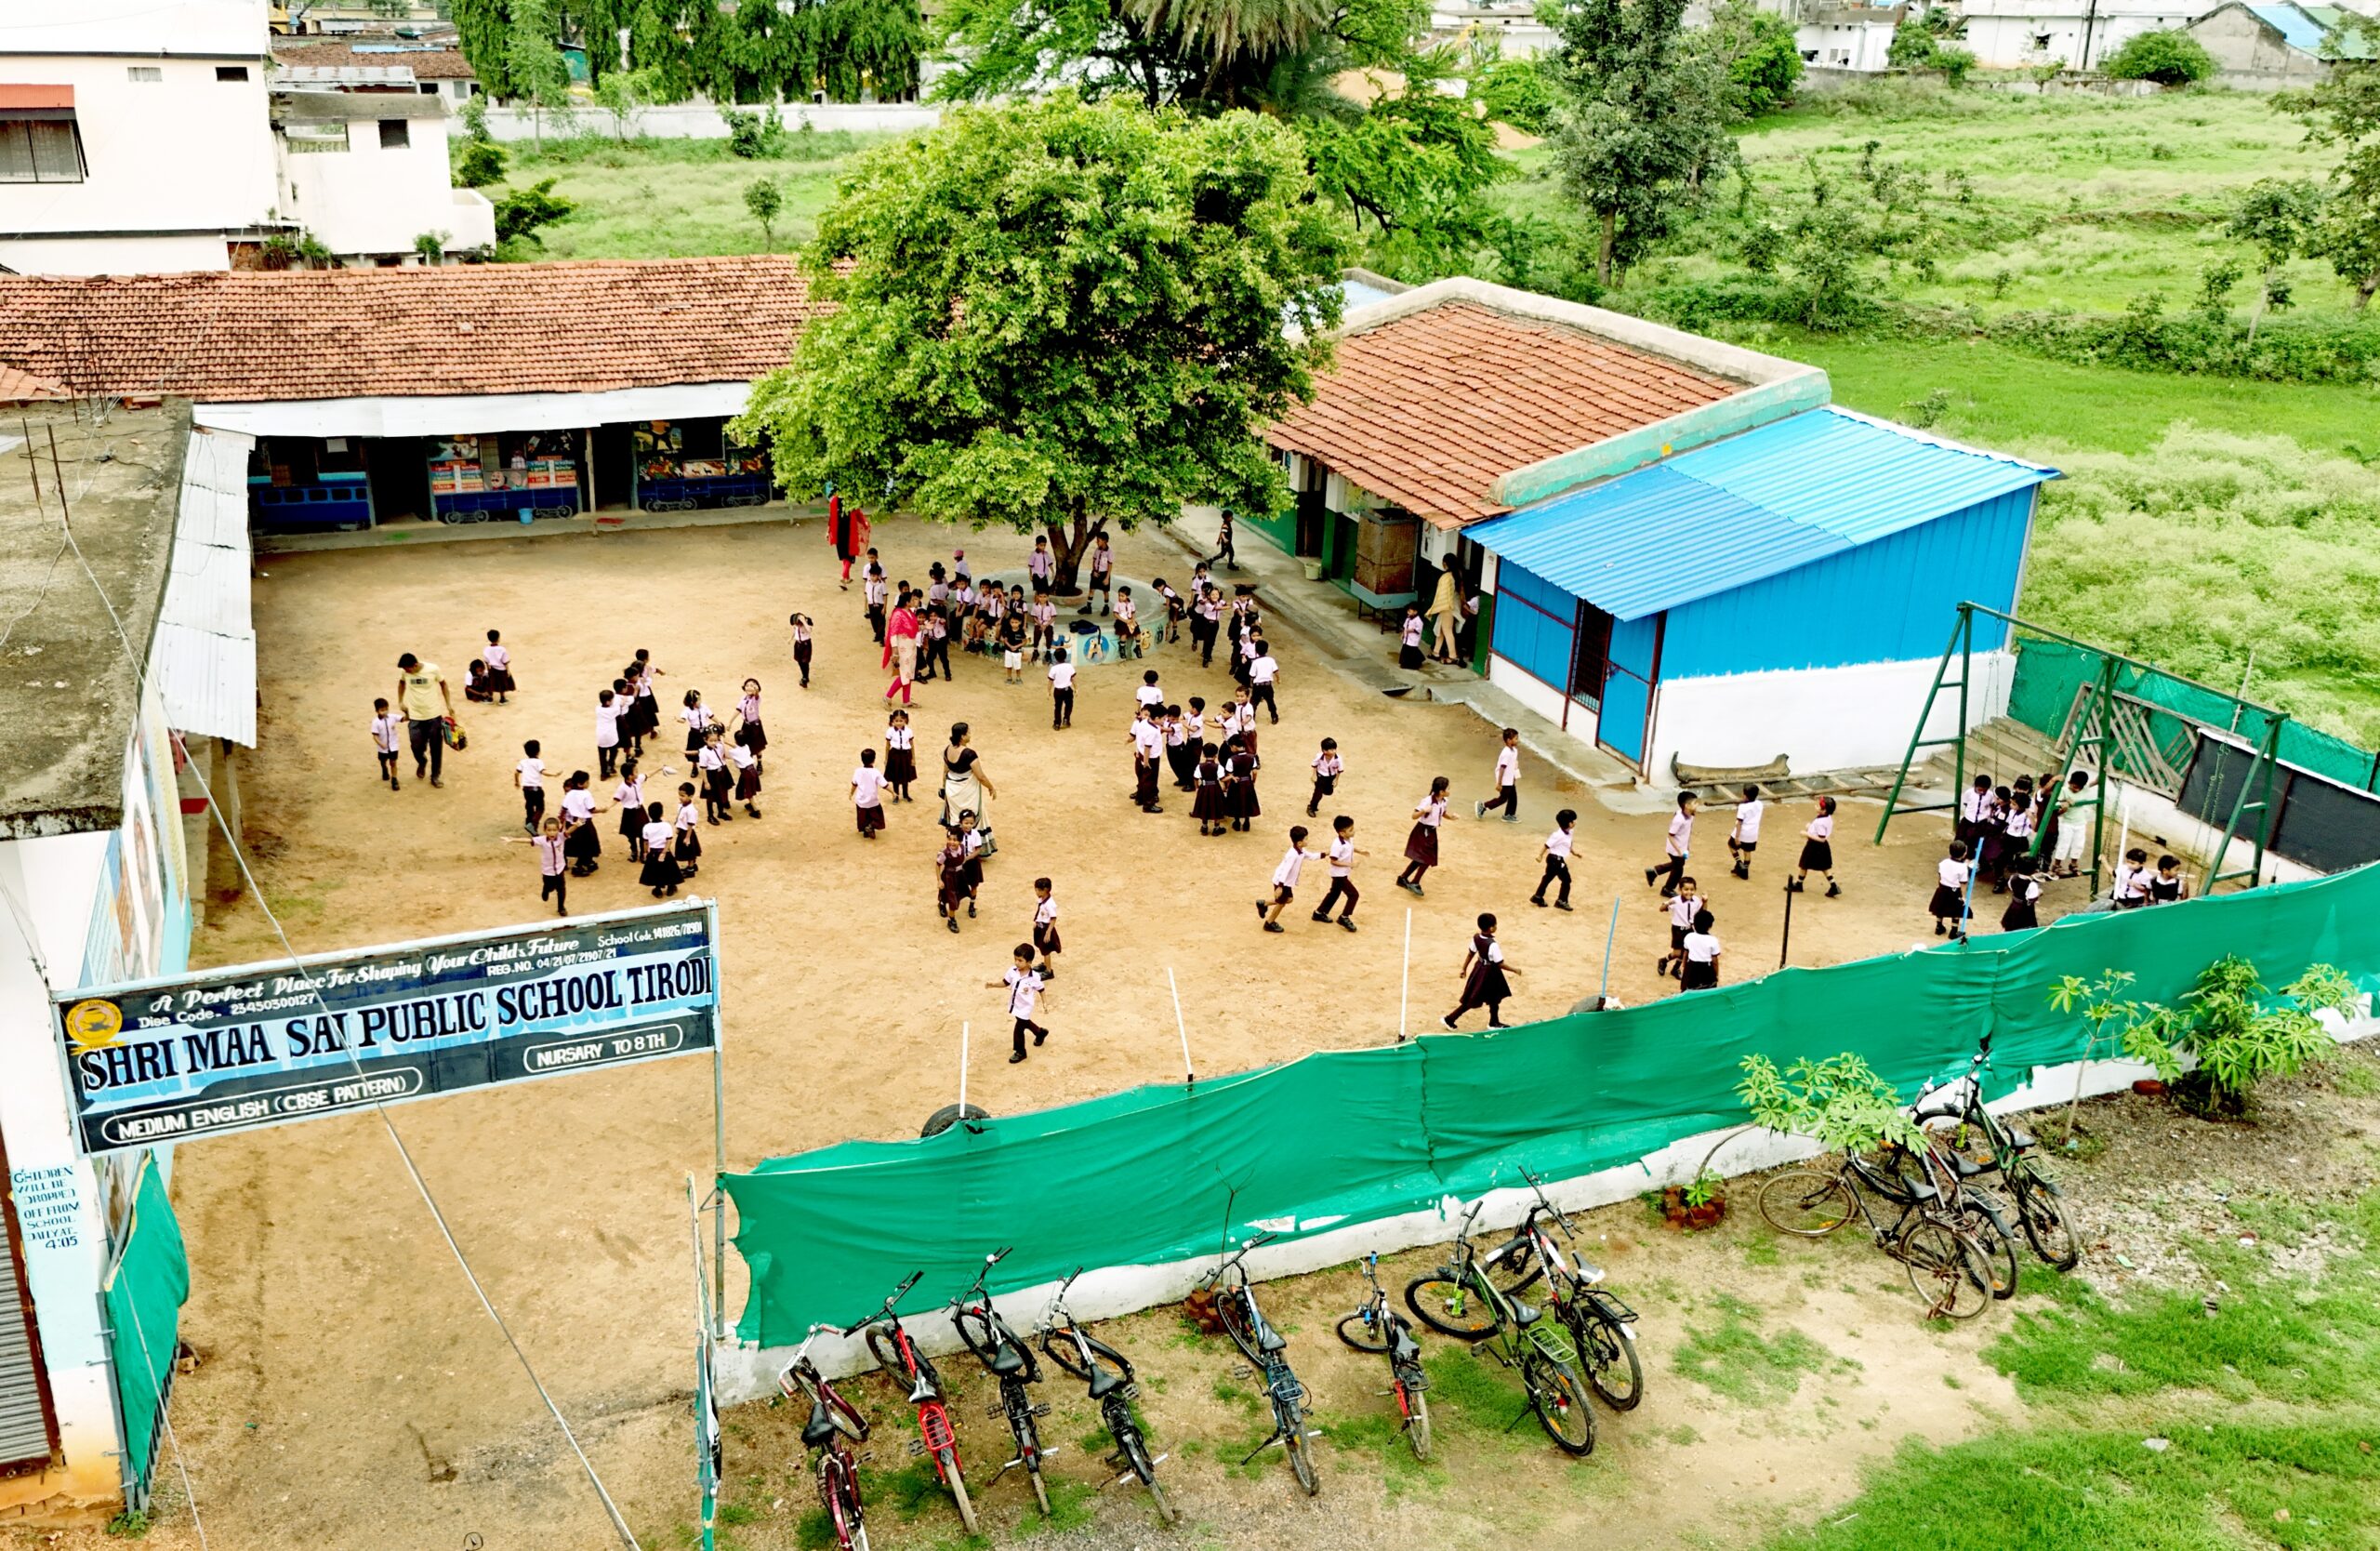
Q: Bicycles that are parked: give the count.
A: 11